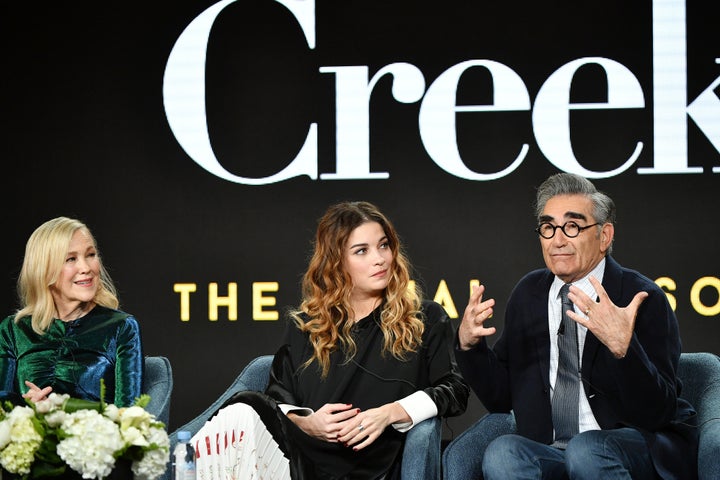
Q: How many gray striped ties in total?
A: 1